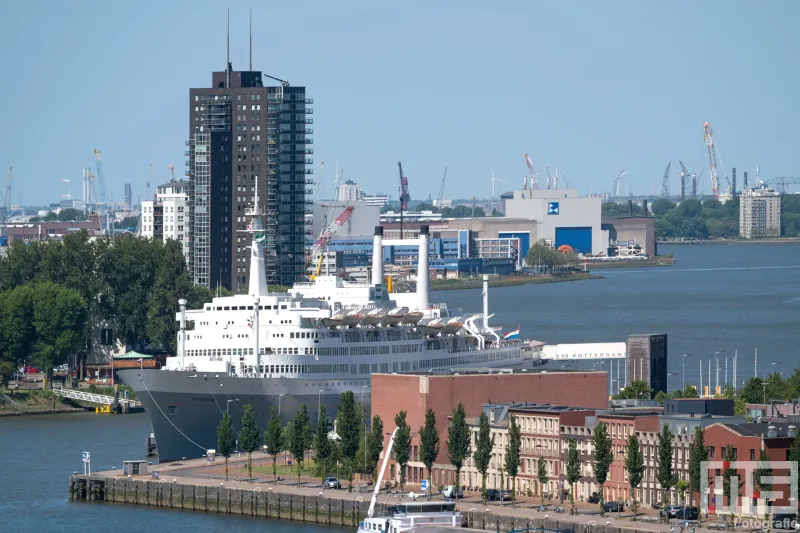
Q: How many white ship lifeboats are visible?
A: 7